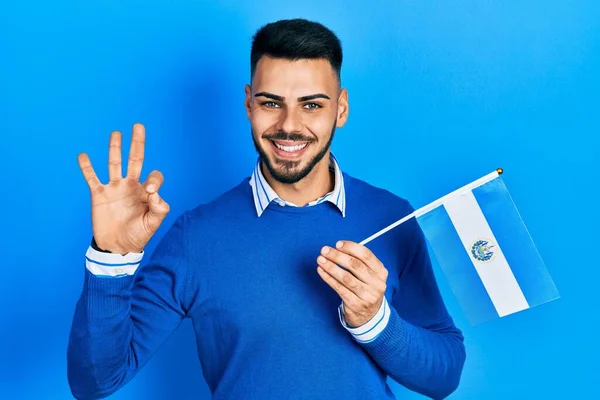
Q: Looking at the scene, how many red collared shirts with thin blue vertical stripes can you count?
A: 0